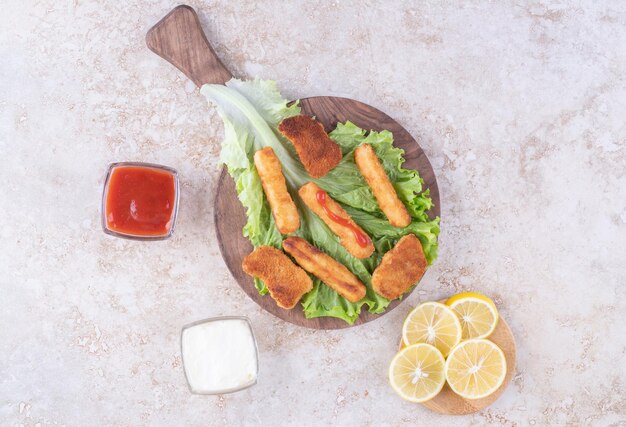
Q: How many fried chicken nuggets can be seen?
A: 3